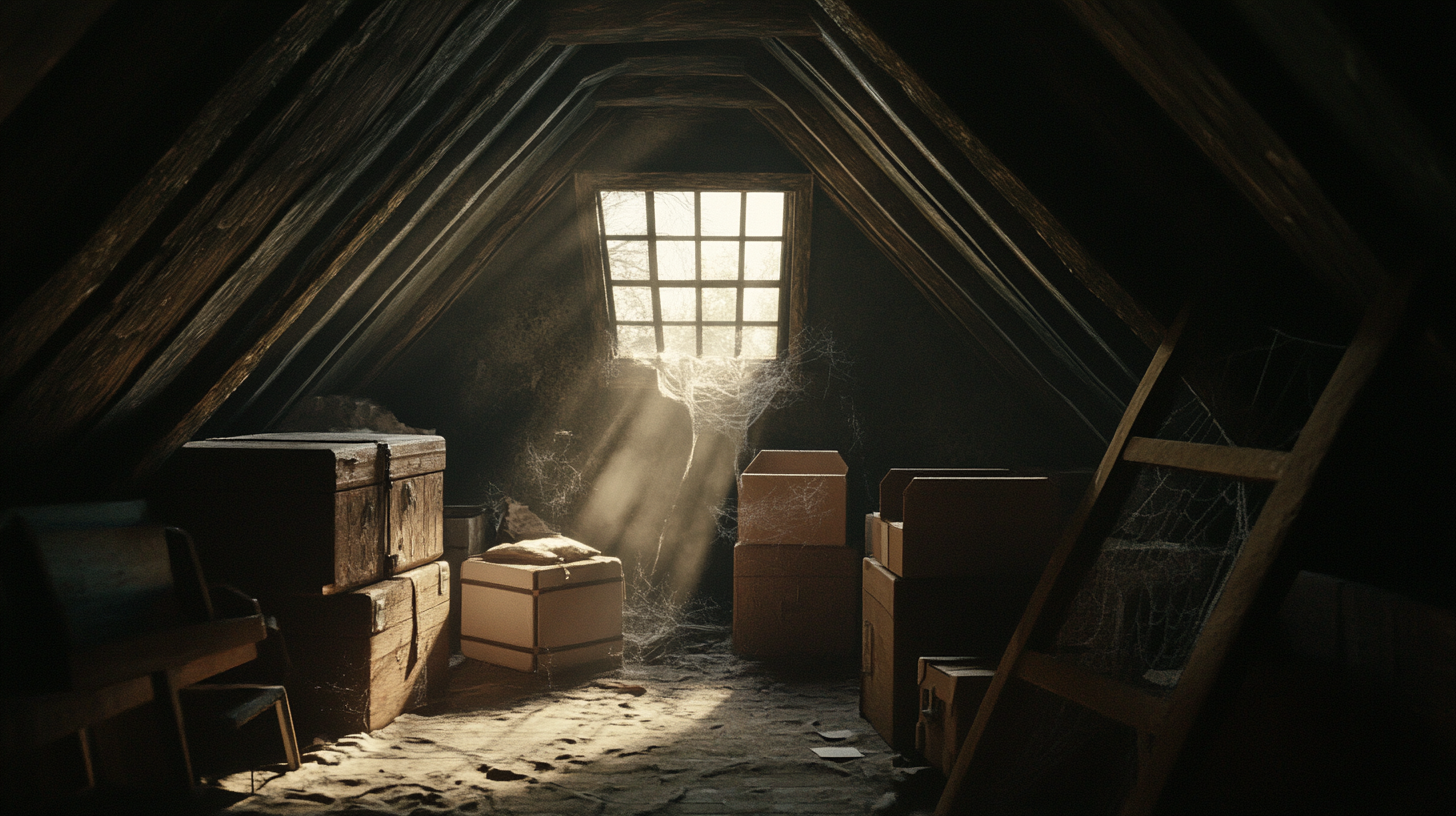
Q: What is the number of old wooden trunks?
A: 2